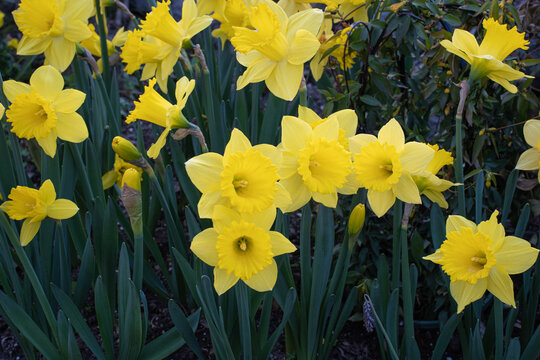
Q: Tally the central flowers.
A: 4